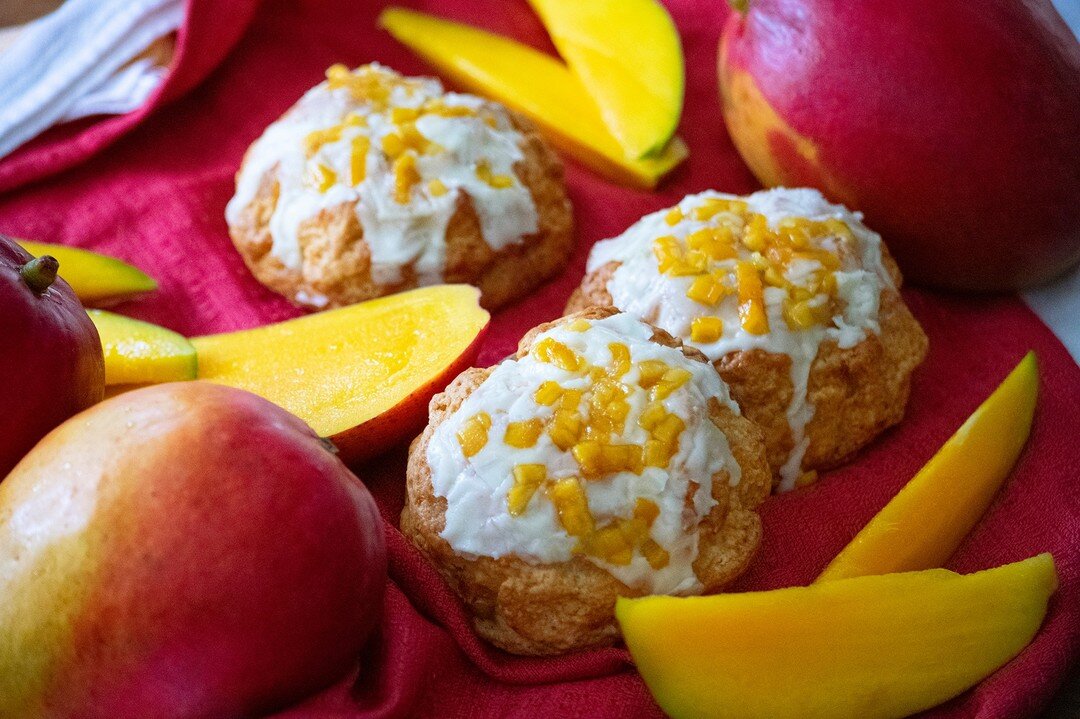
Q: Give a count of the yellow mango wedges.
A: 7